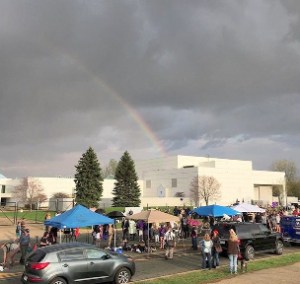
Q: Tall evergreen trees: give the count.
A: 2